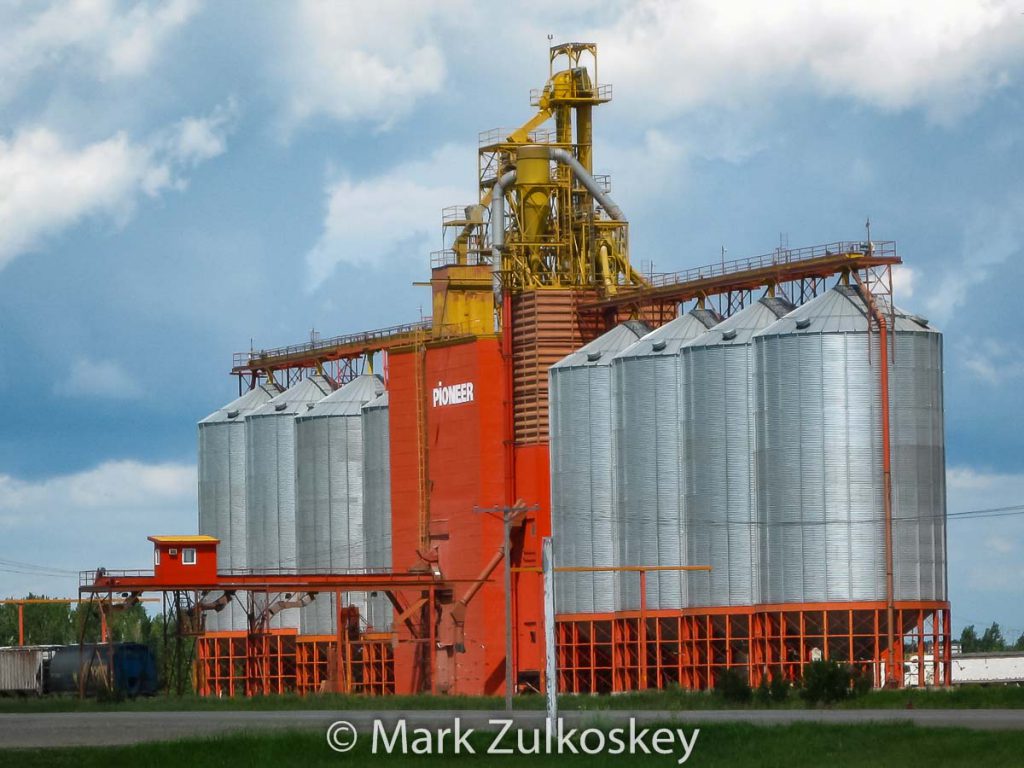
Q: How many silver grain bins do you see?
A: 8